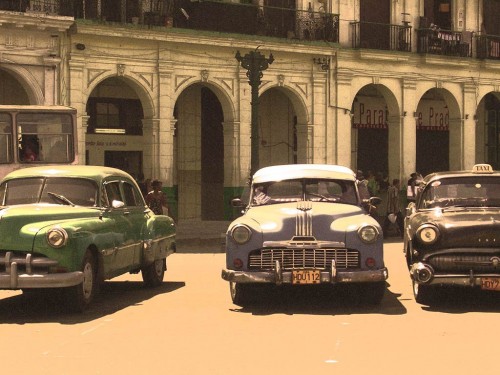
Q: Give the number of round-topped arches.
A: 7